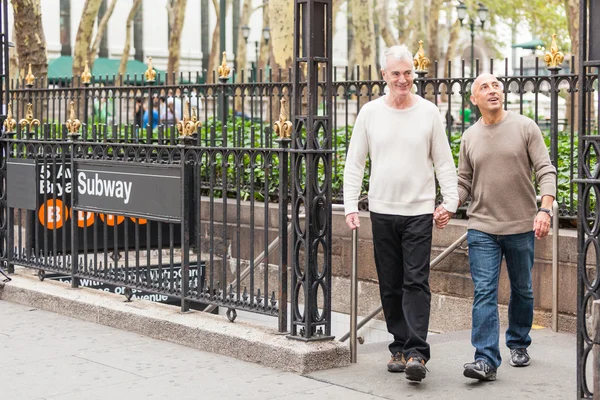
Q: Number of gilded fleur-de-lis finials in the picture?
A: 12